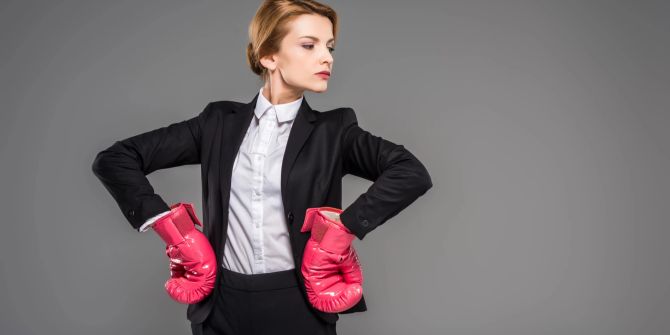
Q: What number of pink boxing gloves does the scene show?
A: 2